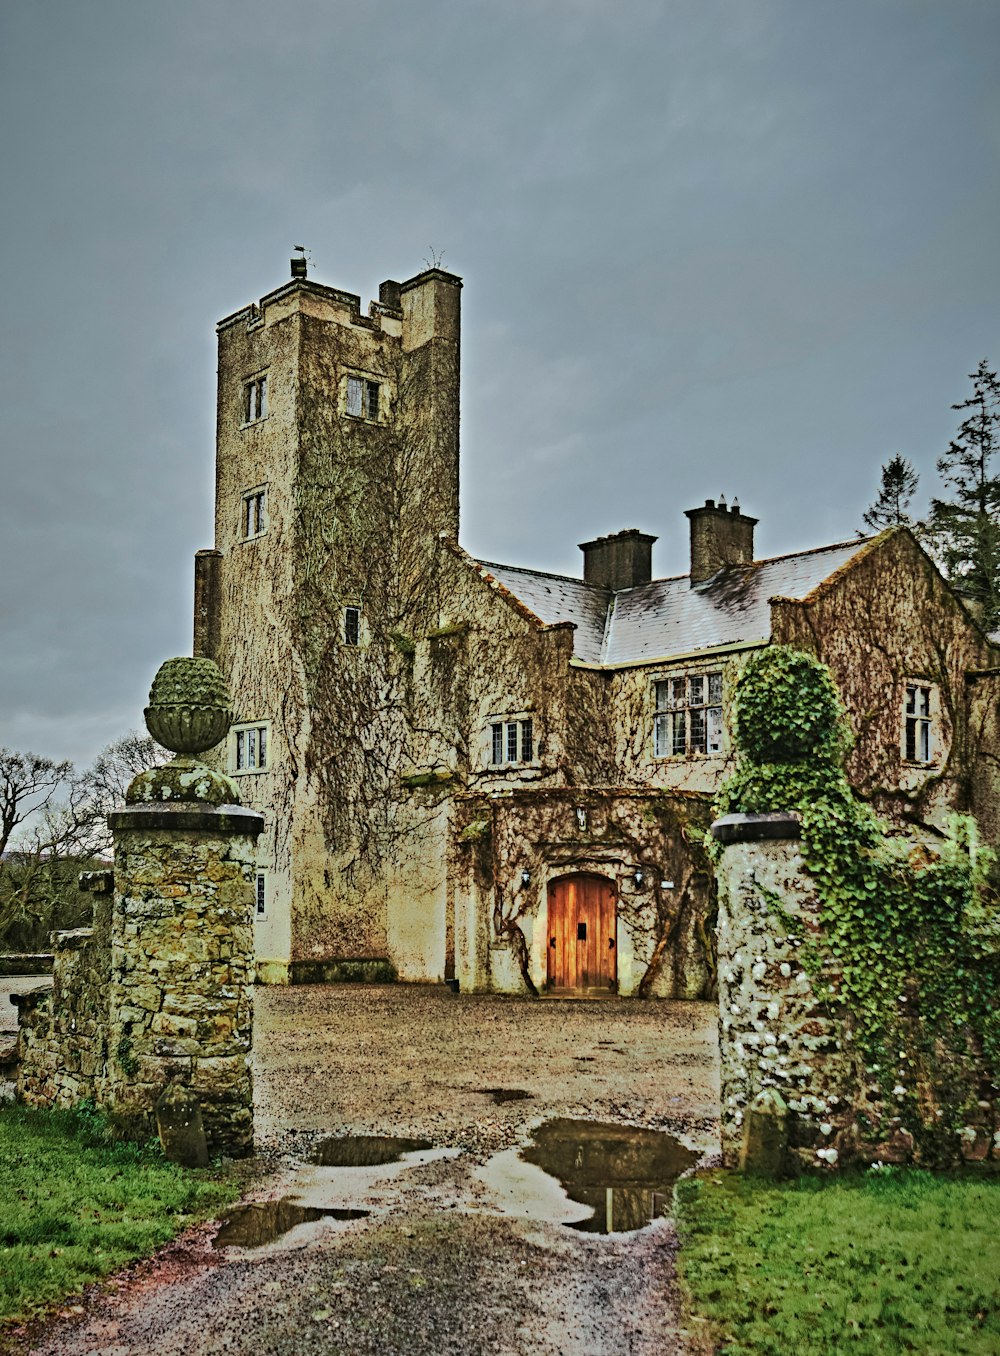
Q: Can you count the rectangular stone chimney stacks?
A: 2